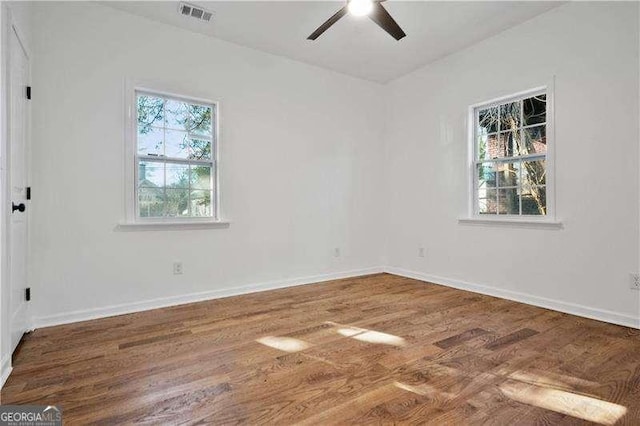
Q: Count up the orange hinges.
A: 0